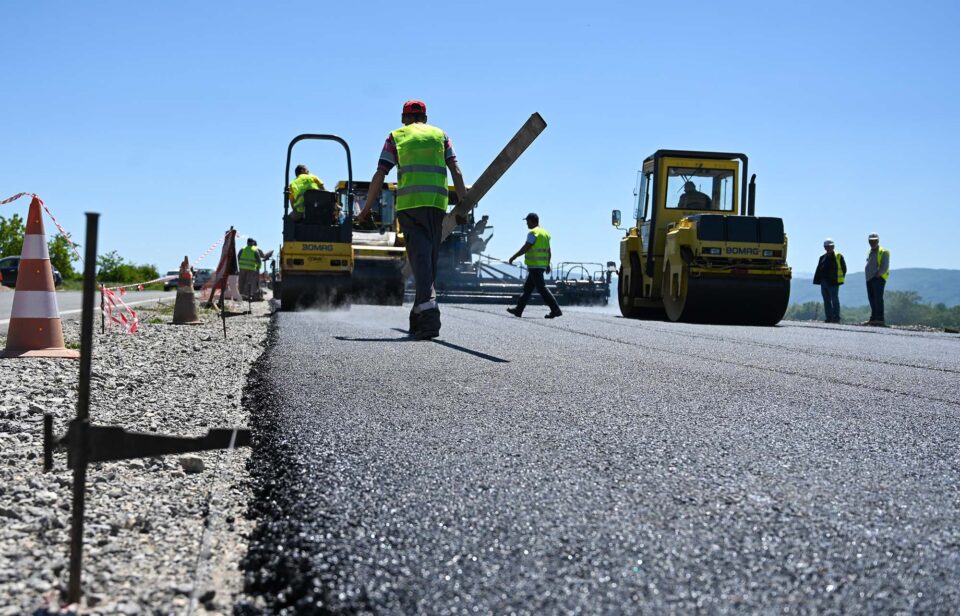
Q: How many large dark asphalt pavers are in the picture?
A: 1